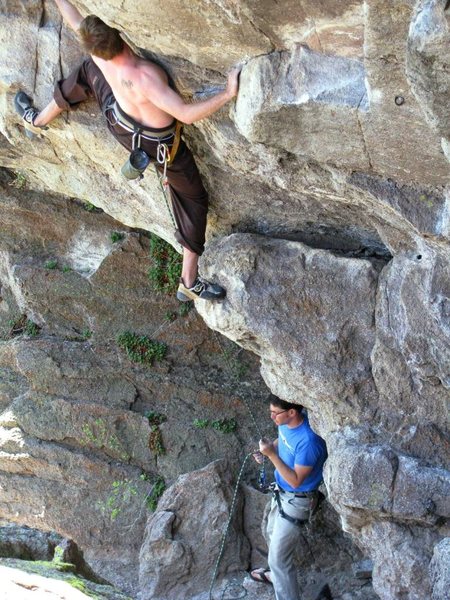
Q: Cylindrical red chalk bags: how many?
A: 0